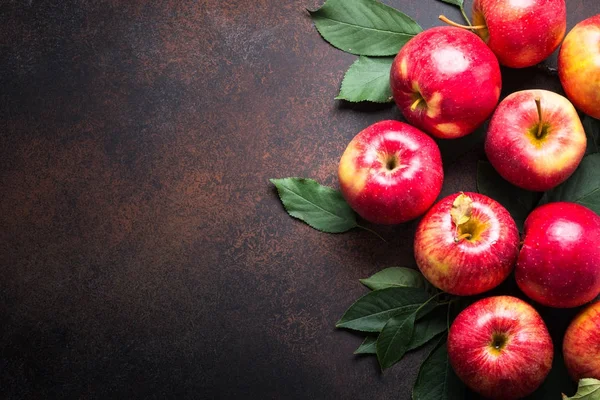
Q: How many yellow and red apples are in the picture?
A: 9